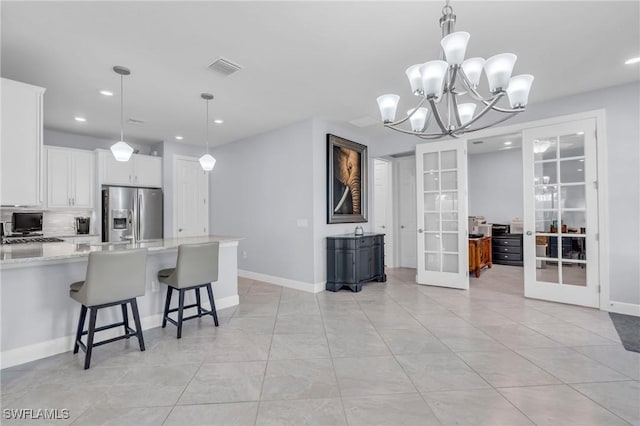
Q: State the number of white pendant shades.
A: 2